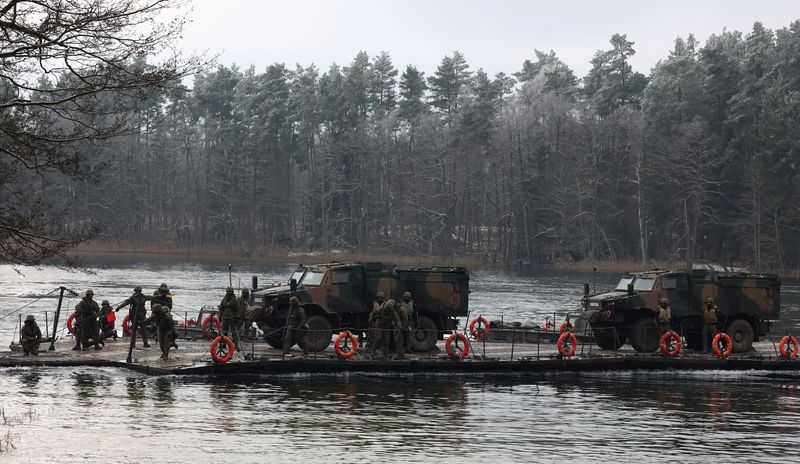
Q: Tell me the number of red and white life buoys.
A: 12